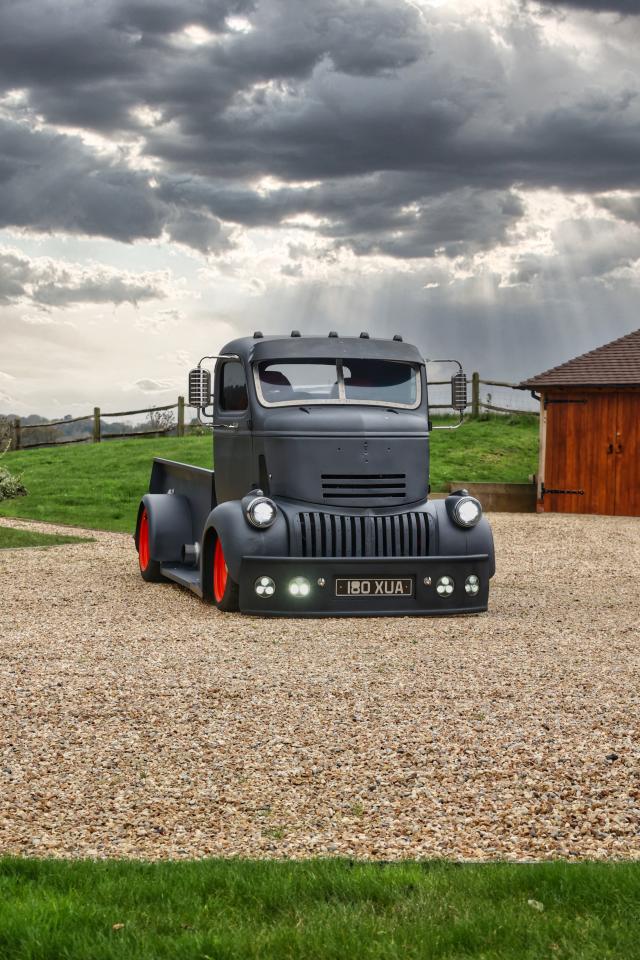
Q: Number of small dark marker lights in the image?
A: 5